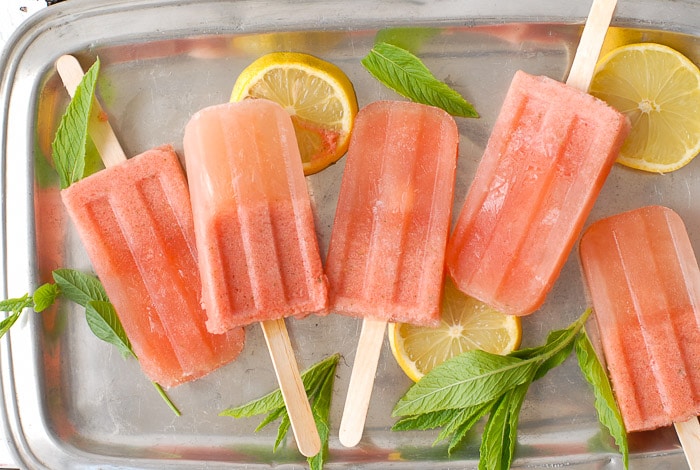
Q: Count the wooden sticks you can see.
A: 5